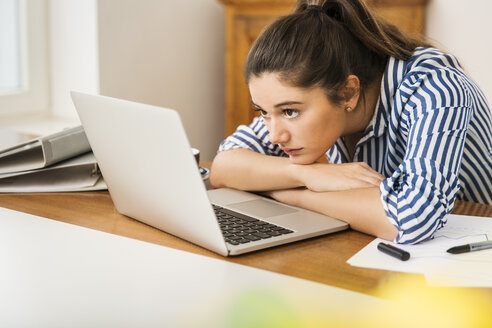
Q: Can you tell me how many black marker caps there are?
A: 1